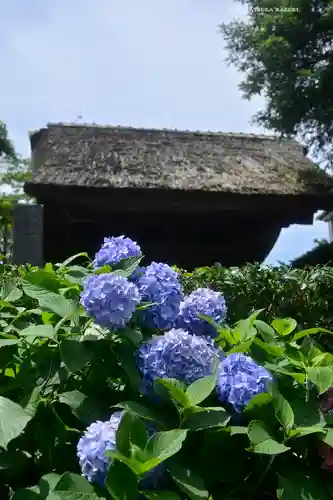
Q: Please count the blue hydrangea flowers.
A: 7